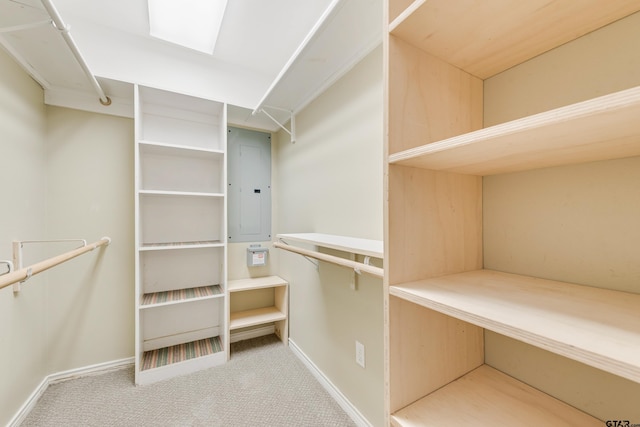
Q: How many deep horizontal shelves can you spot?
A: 4